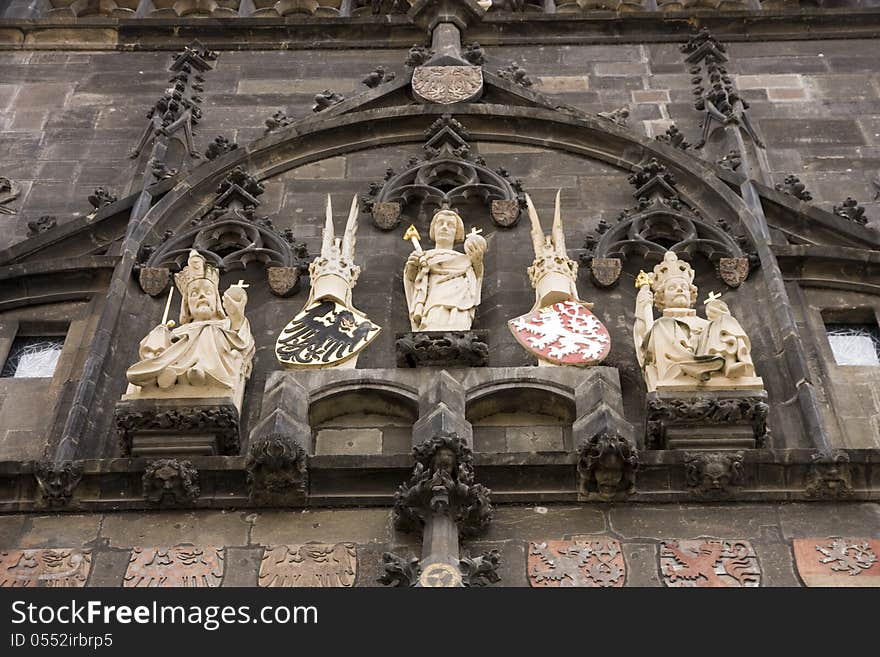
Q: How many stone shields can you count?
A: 15